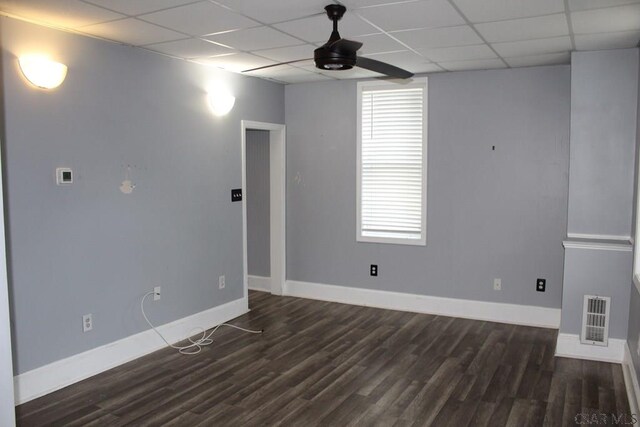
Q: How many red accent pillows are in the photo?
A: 0